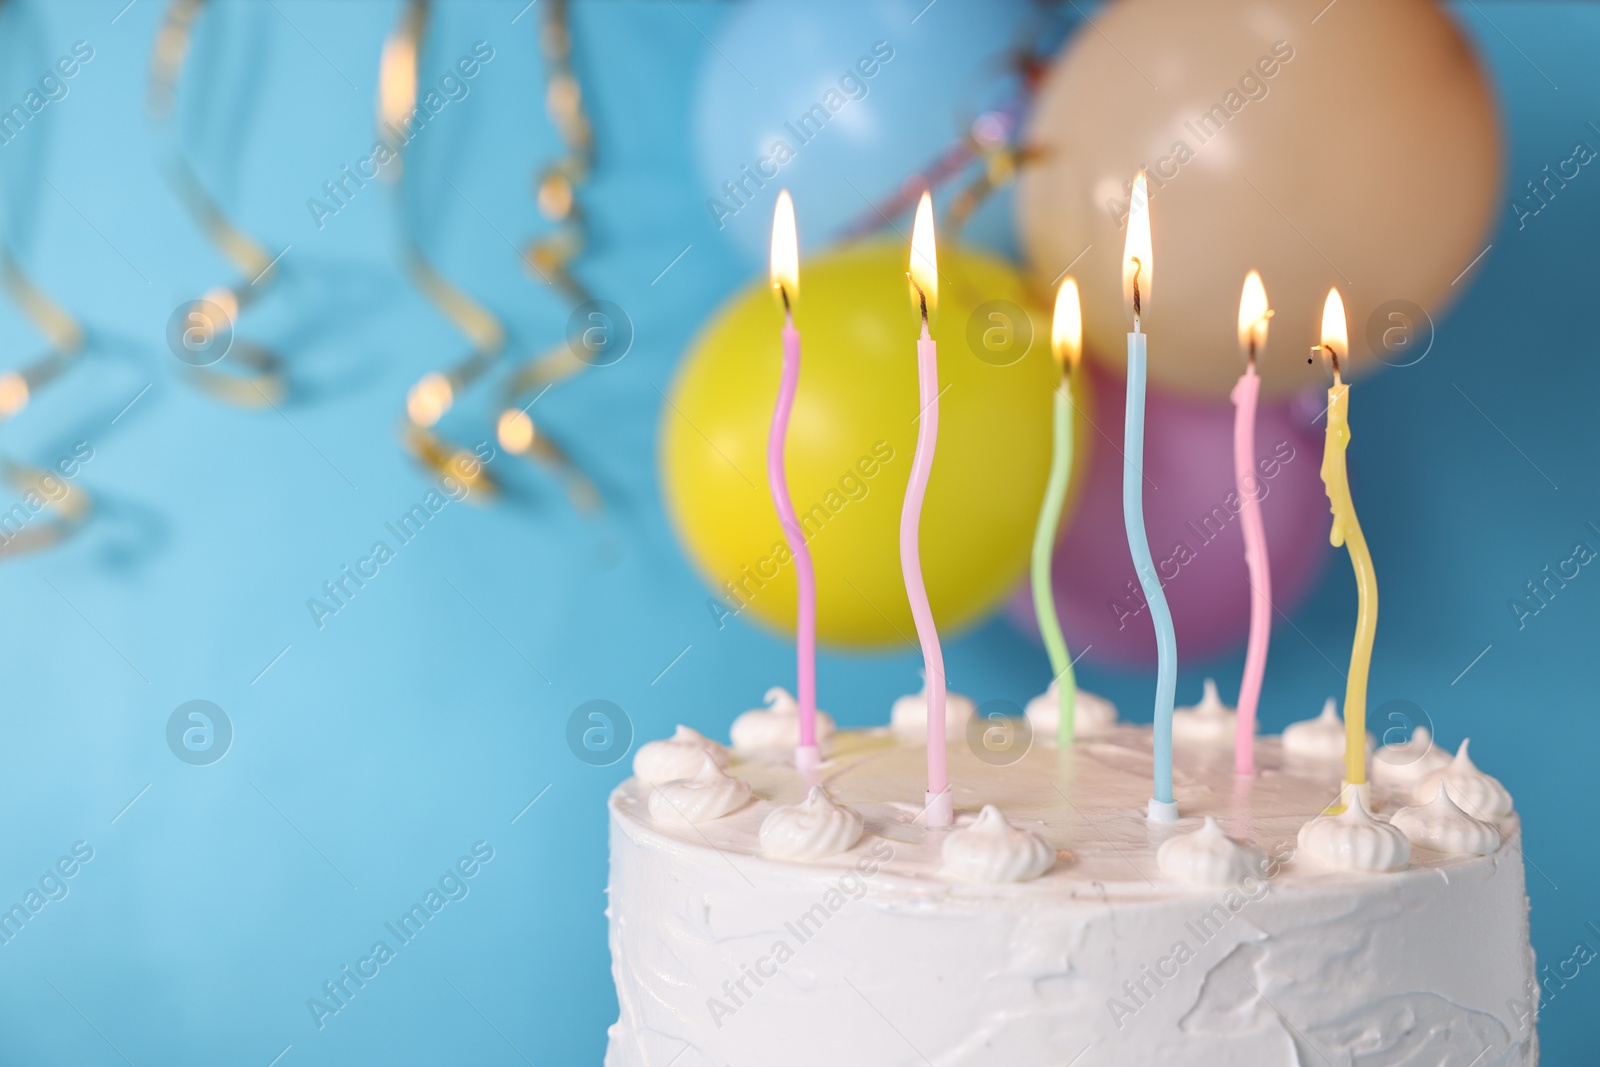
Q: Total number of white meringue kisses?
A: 14